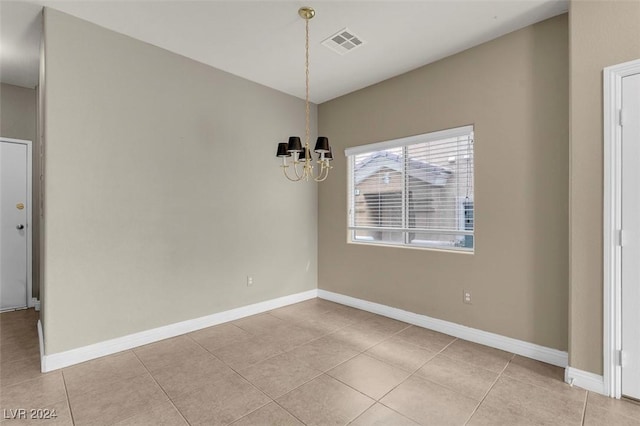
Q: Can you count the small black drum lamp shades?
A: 5